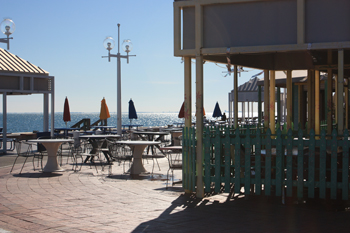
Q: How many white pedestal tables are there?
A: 2